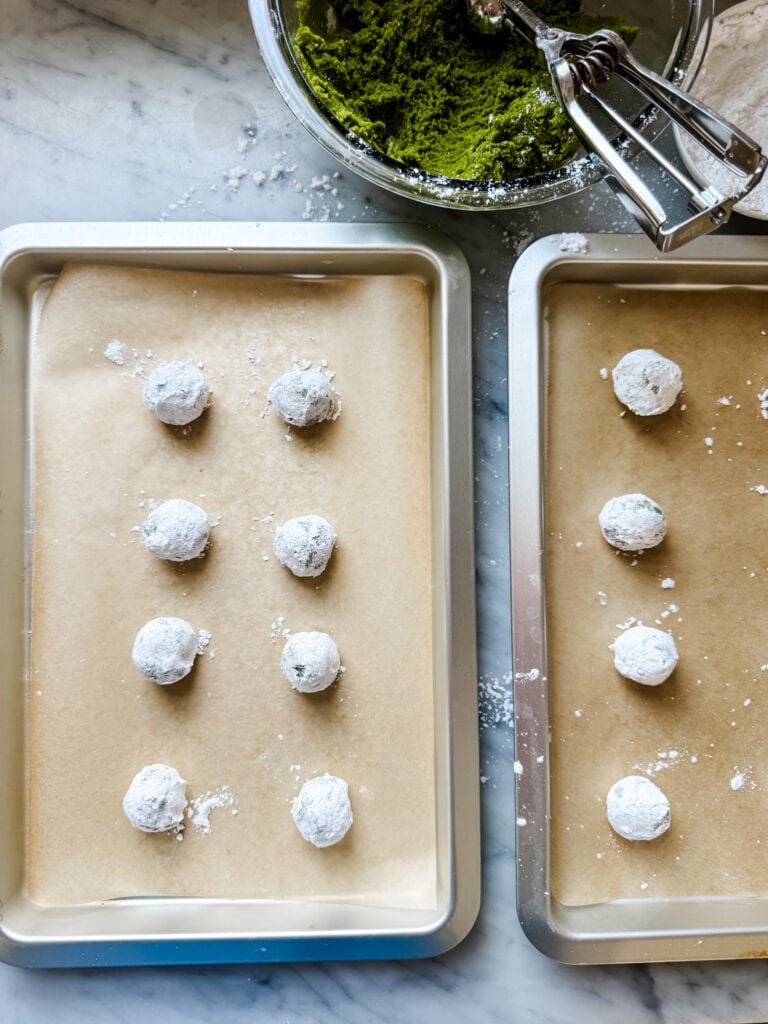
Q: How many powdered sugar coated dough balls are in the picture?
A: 12